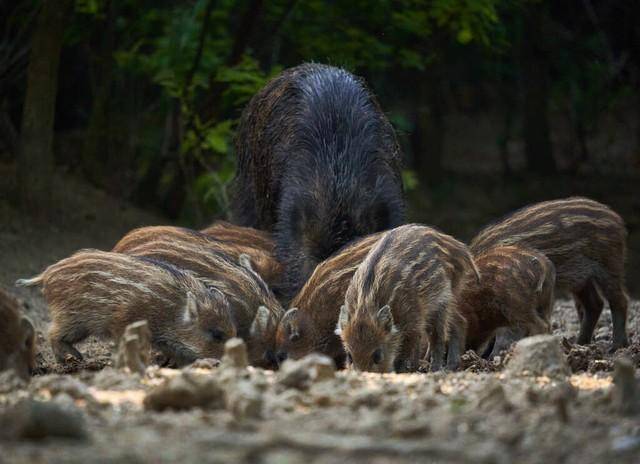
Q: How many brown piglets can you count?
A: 8